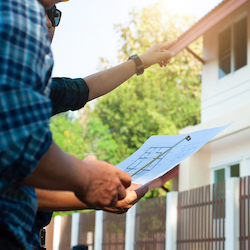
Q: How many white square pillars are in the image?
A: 6